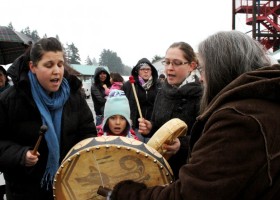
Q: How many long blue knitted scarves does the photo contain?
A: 1